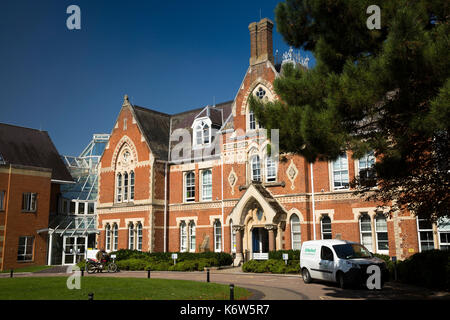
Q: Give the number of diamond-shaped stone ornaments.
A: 2